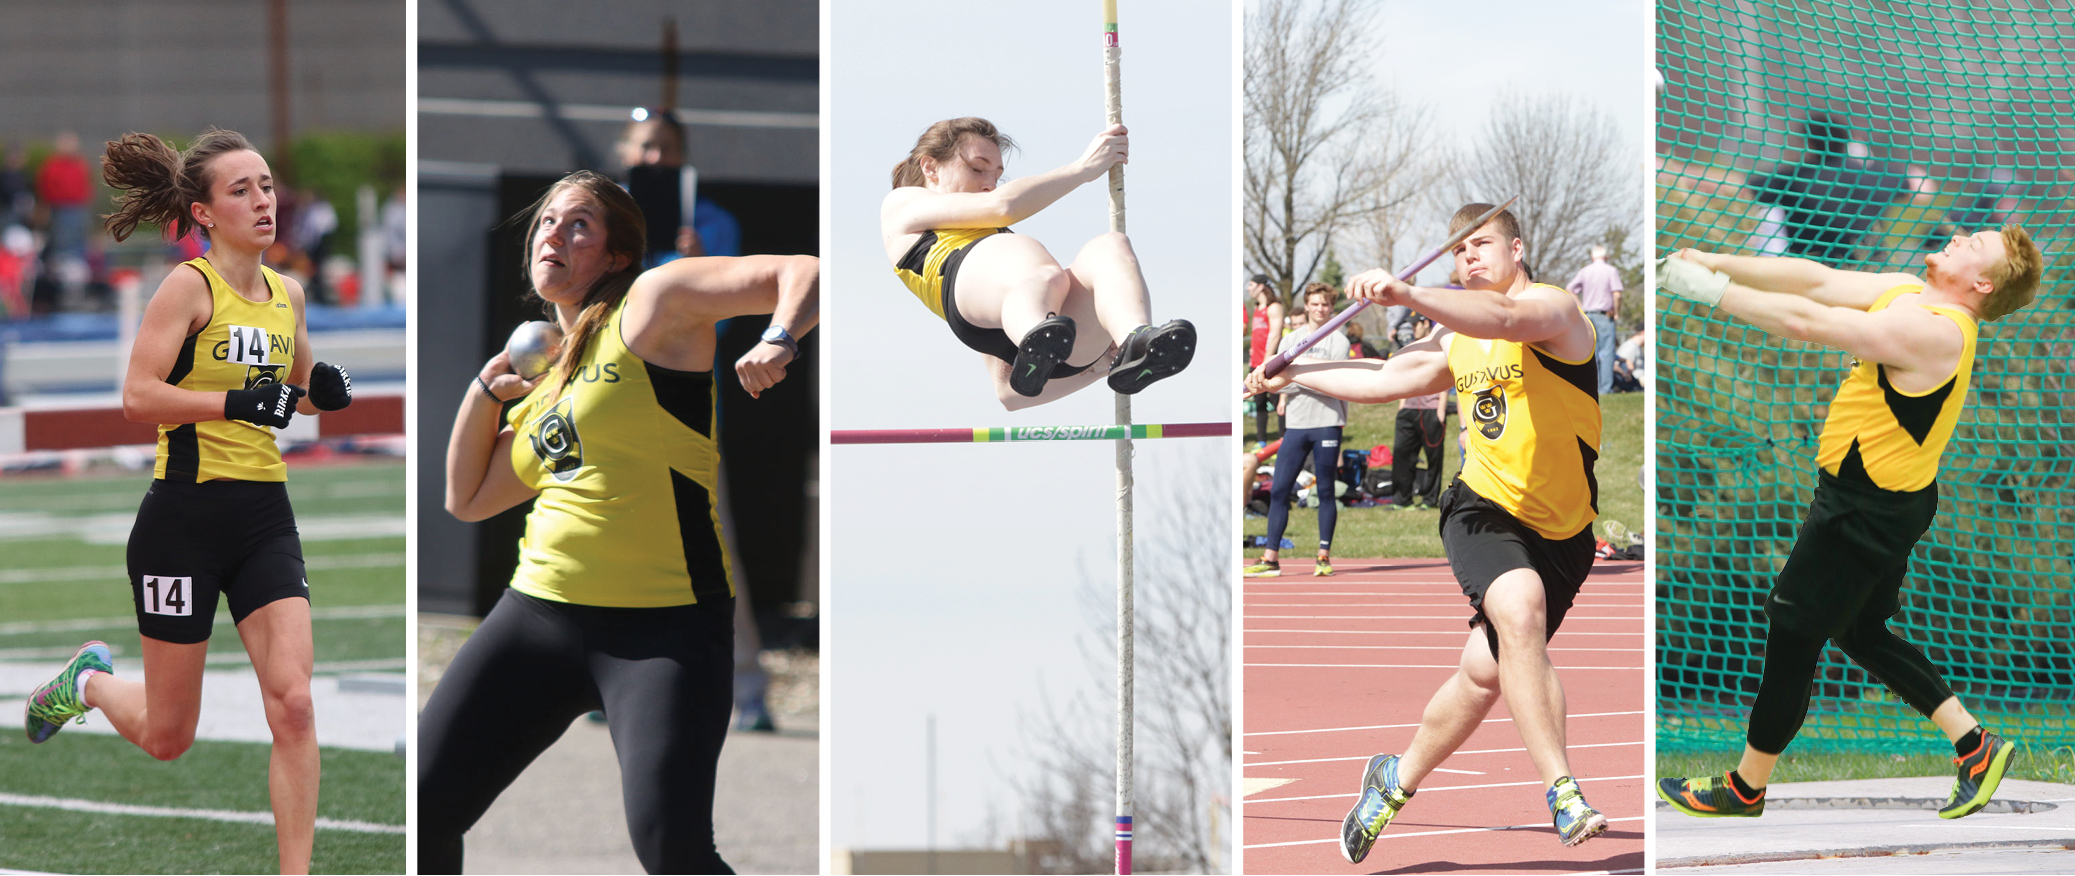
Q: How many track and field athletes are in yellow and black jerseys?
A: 5